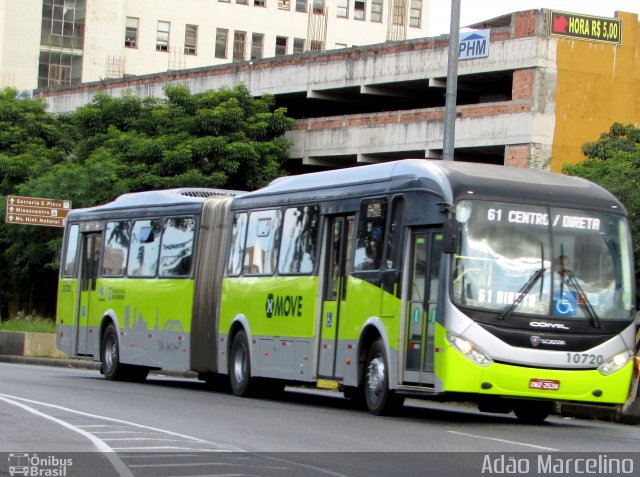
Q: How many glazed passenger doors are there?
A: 3